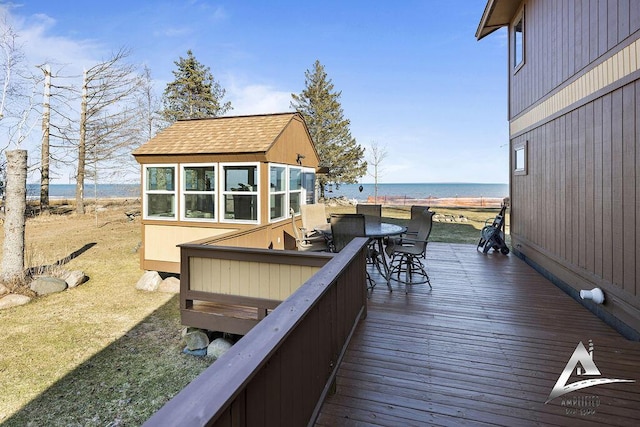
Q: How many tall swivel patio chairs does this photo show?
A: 6